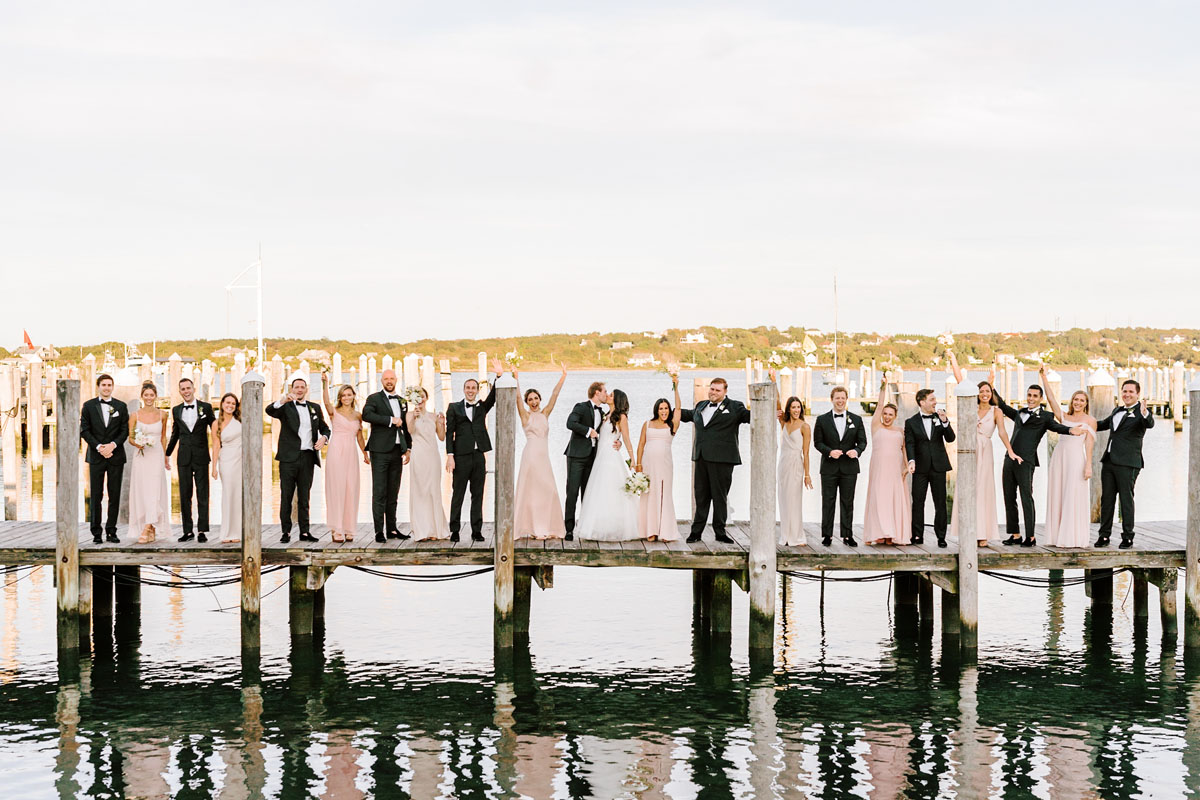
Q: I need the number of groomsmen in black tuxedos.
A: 10